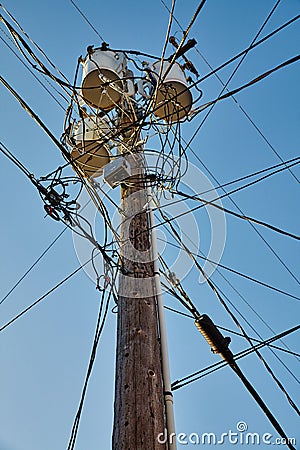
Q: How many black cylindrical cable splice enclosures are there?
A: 1